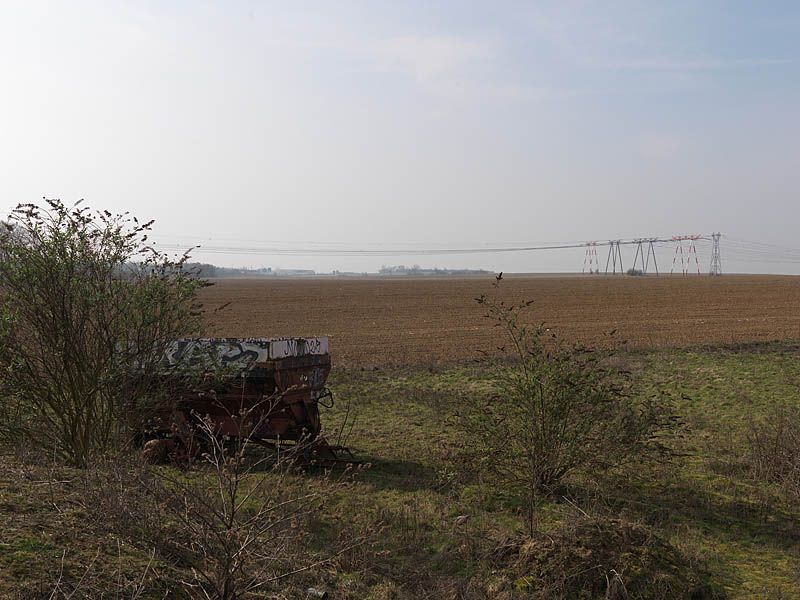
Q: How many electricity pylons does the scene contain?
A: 5